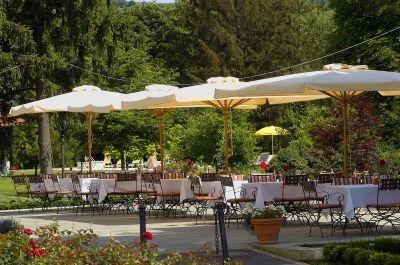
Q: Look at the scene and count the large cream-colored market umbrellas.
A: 4